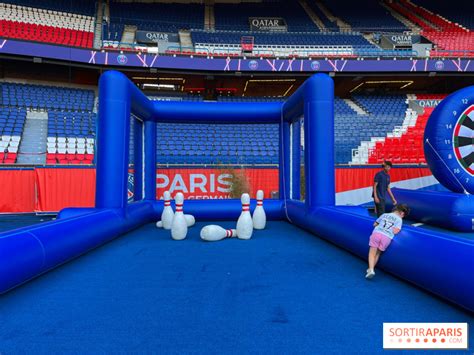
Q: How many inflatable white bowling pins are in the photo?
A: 6